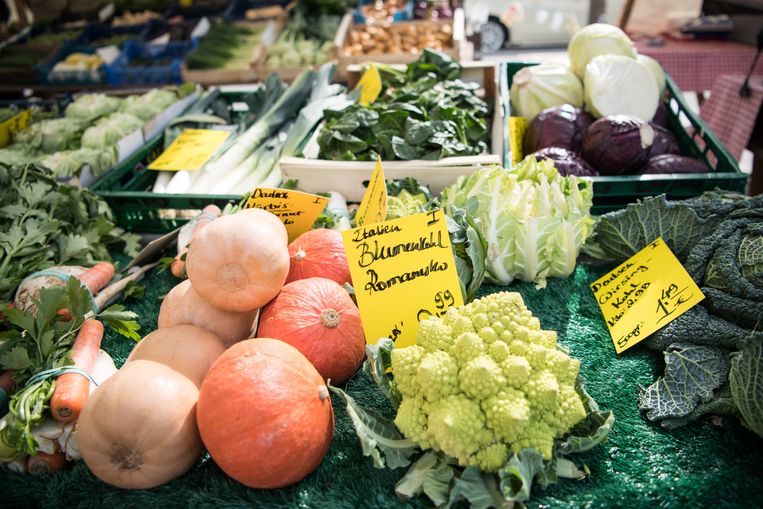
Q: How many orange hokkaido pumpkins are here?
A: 3